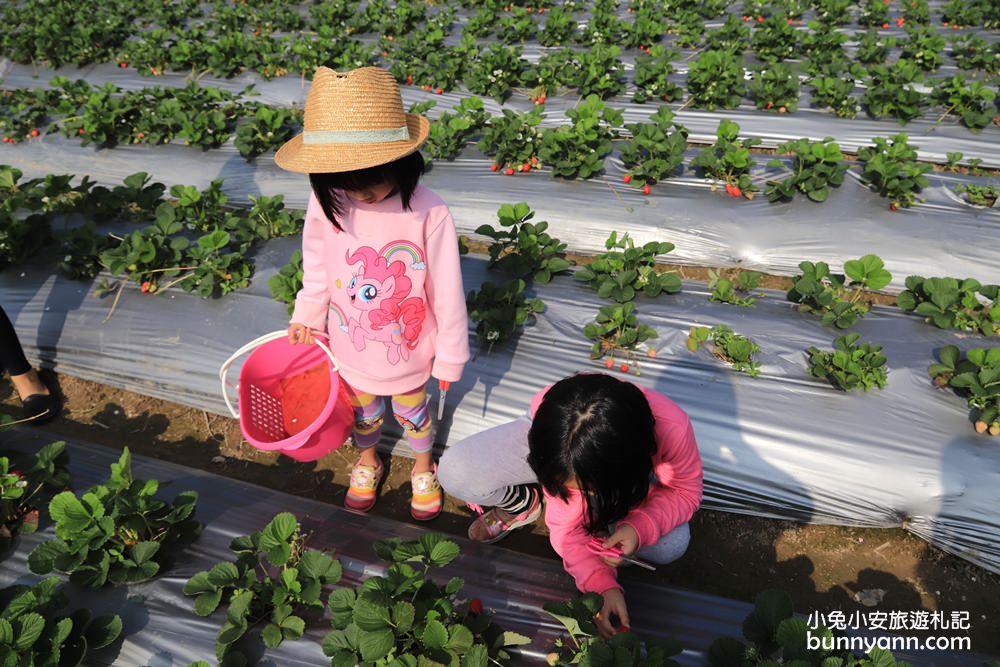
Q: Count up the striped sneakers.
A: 2